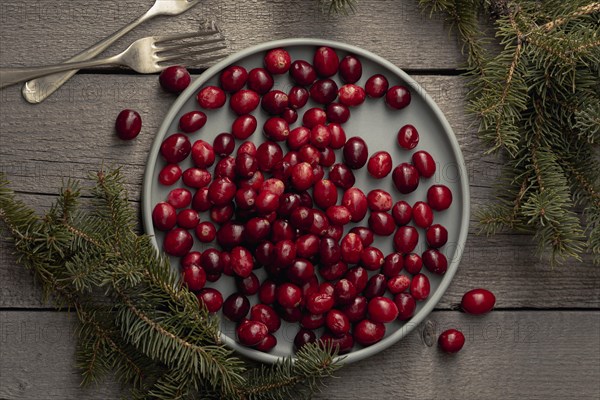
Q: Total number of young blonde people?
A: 0